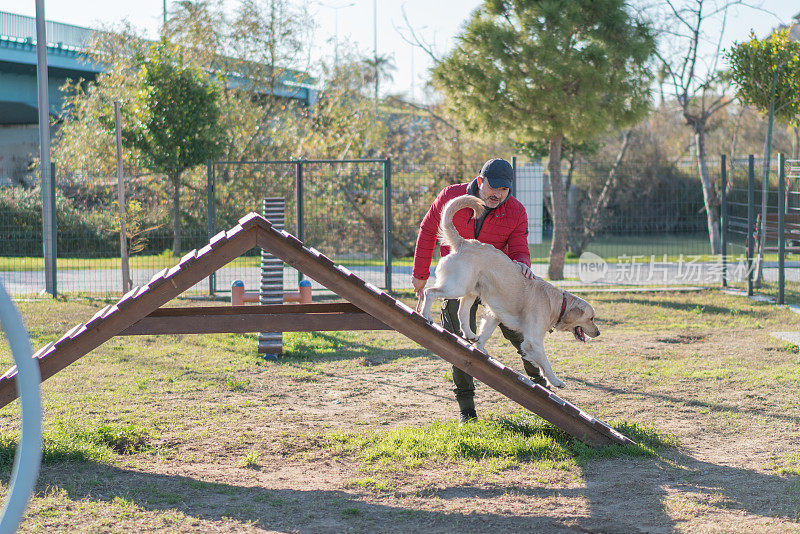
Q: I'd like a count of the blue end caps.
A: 2